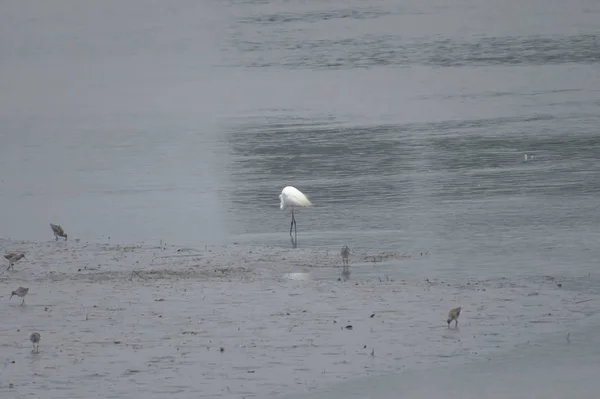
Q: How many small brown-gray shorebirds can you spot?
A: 6